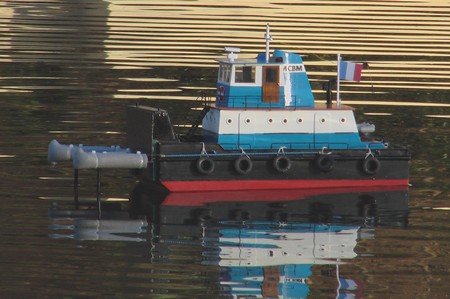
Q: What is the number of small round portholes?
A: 7